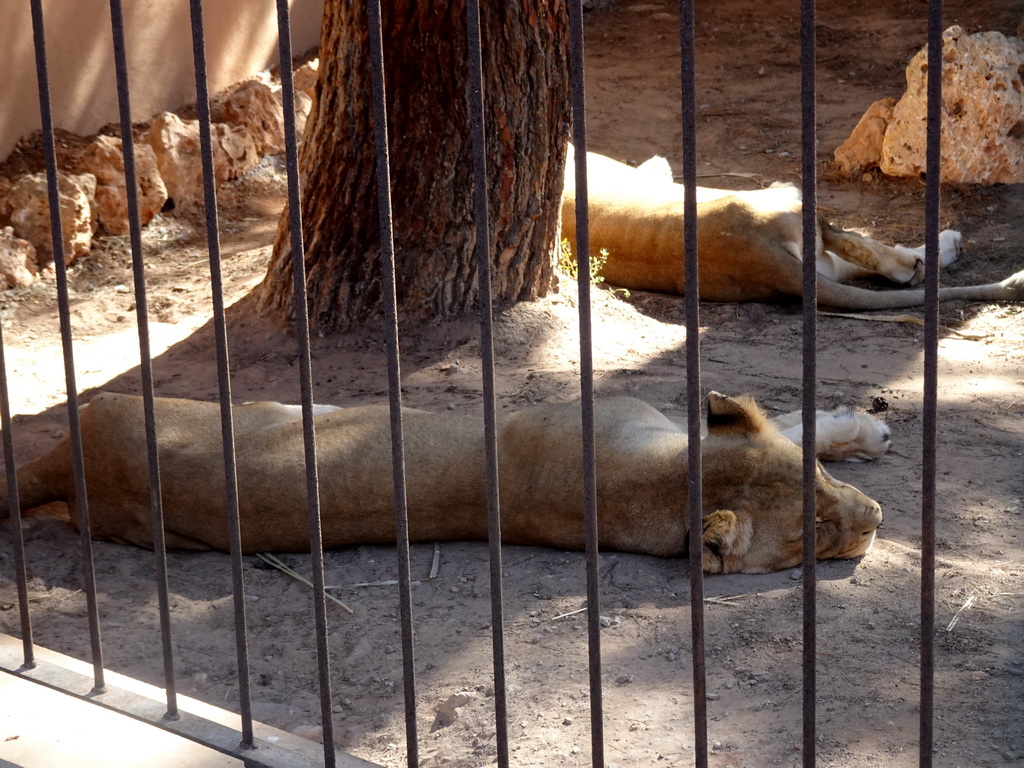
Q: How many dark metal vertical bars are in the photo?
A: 11